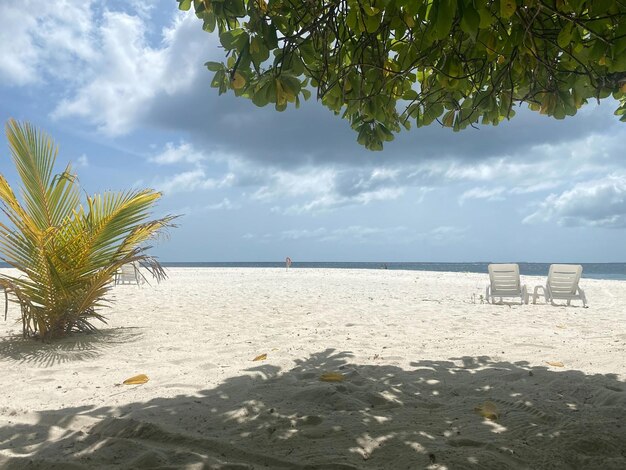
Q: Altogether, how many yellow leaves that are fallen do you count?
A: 5